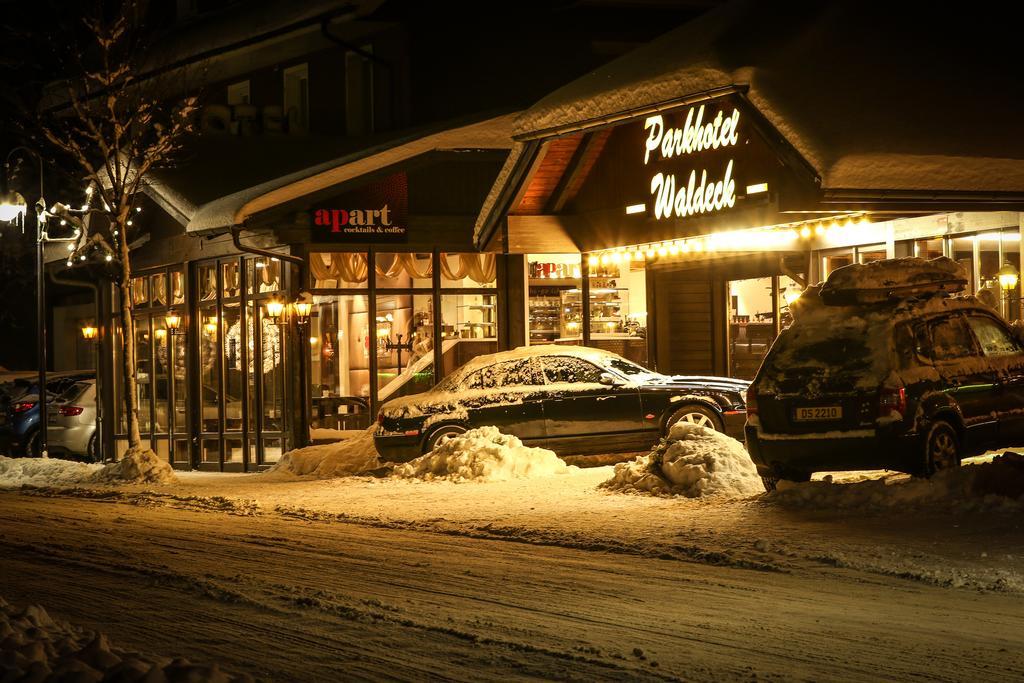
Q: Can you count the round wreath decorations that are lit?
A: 1